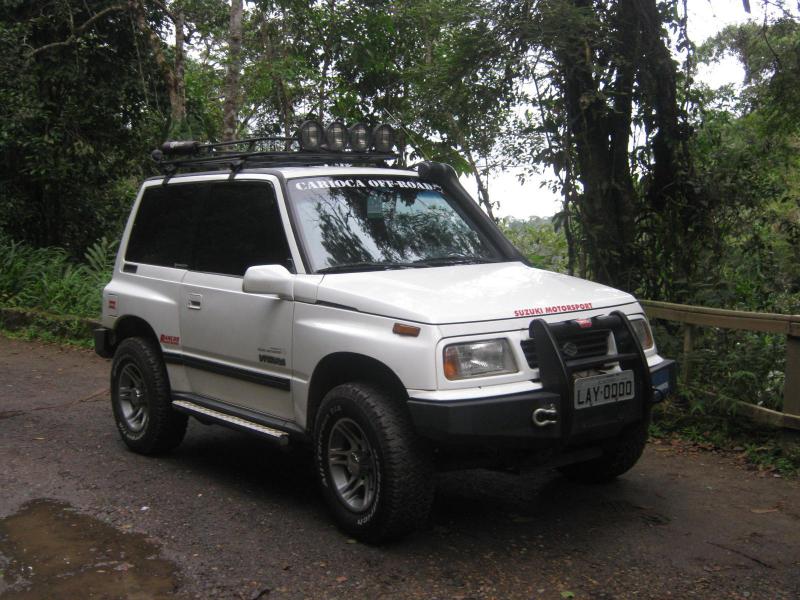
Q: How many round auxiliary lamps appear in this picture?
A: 4